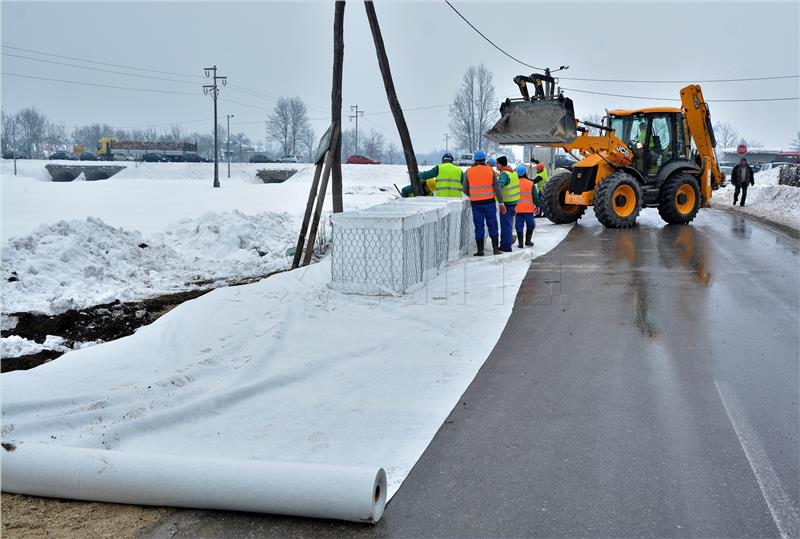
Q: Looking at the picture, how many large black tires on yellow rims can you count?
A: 3